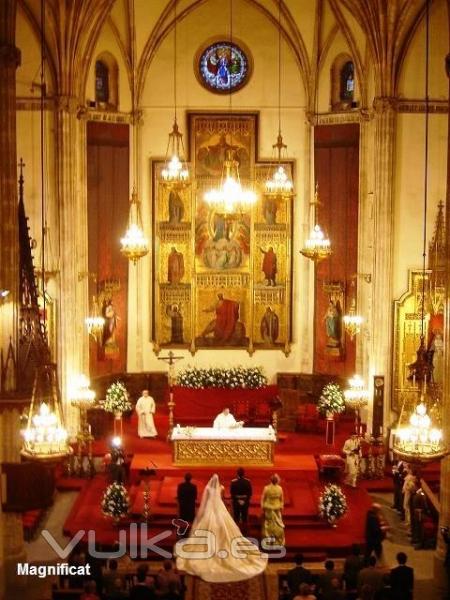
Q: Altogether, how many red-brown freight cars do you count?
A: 0